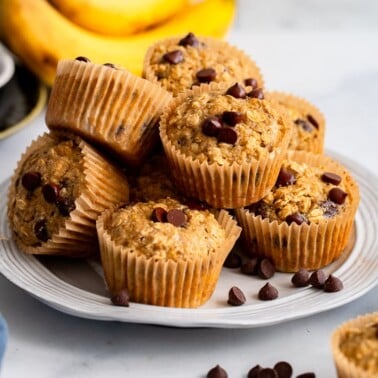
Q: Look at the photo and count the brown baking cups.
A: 8